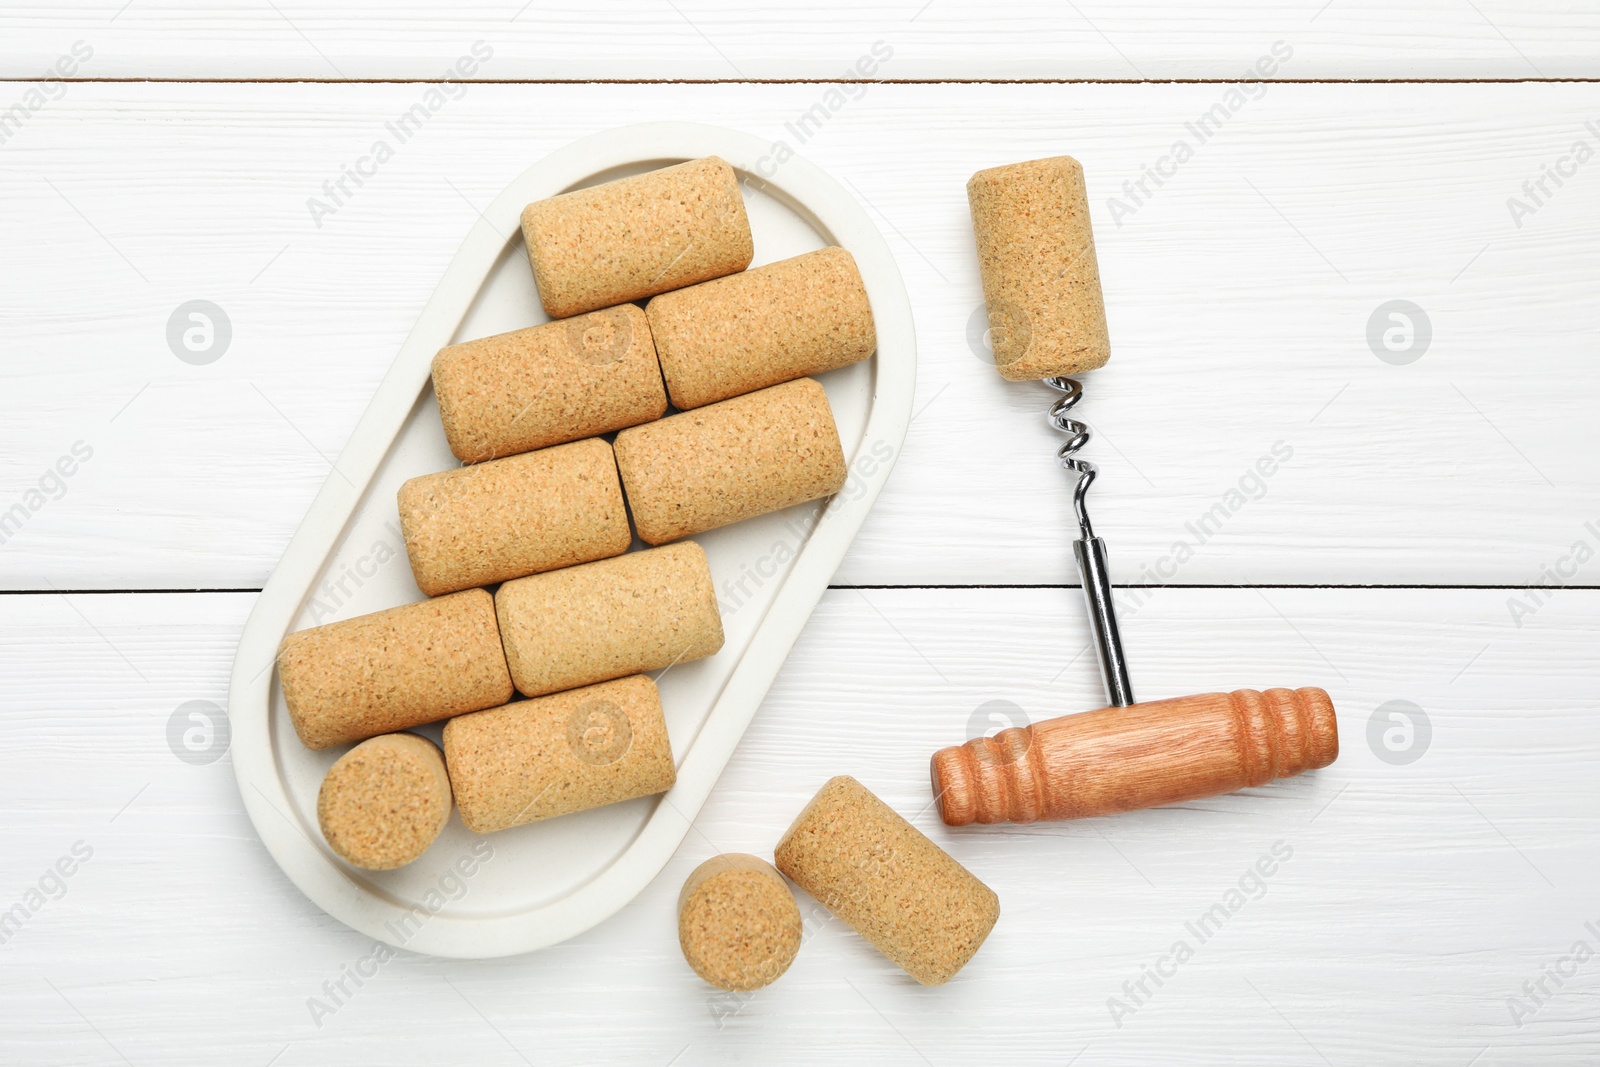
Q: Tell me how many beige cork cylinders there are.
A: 12